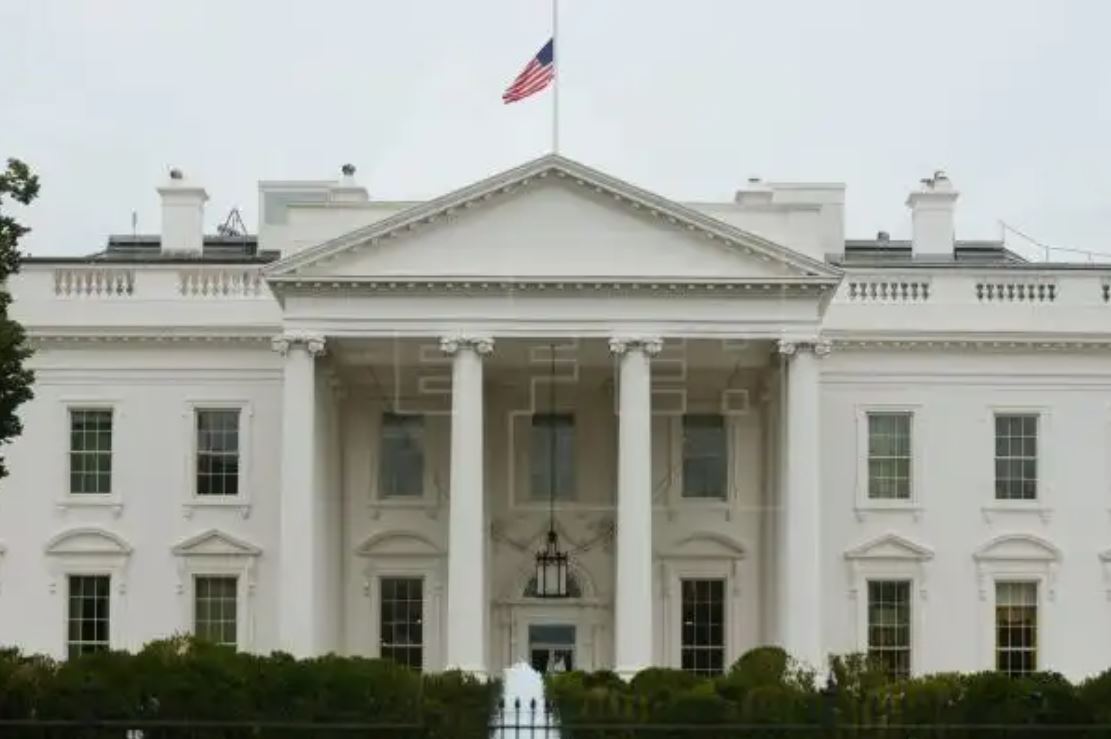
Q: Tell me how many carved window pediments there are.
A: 6